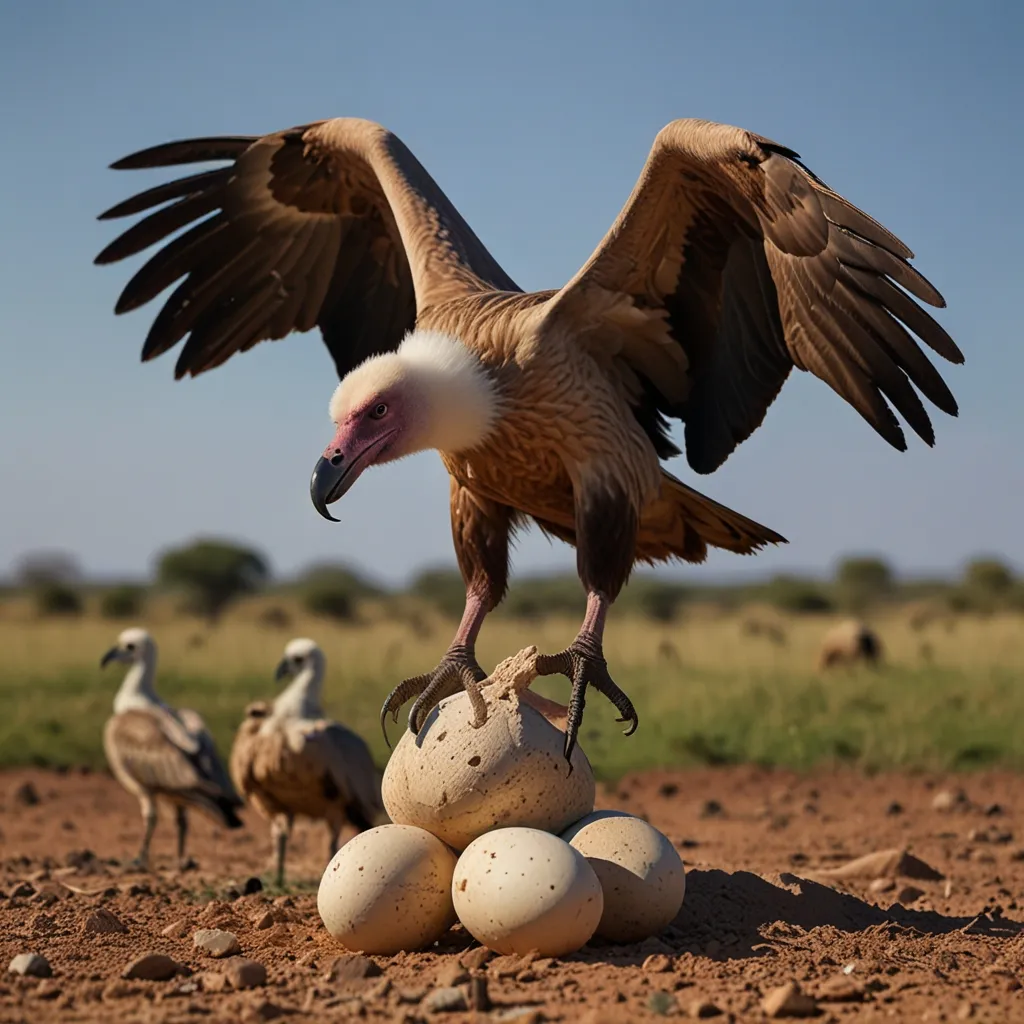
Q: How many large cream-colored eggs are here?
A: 4